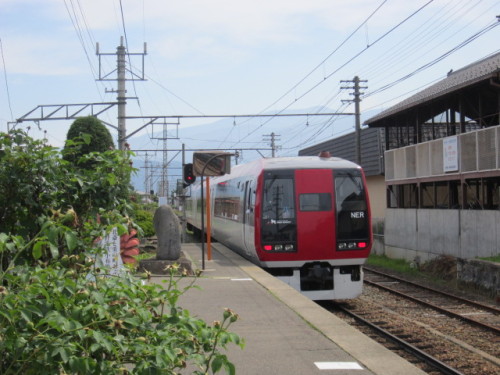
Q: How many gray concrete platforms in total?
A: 1